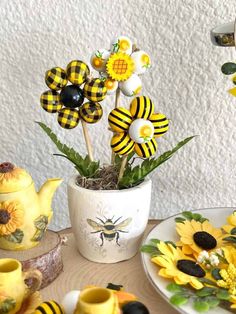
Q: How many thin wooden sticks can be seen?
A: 3